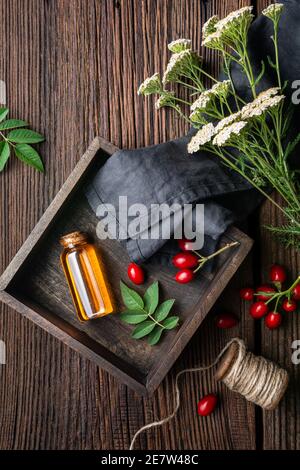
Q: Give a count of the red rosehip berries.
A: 13